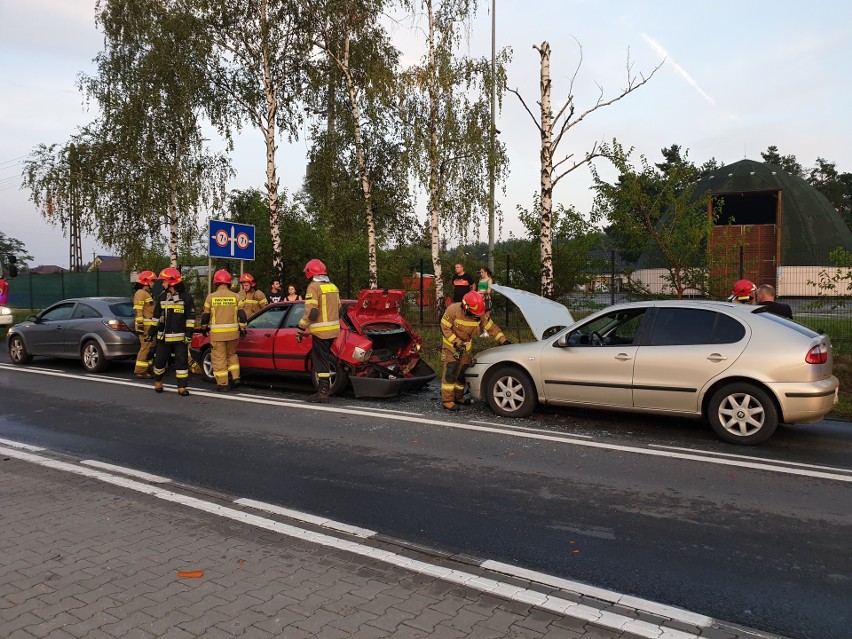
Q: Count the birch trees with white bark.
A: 5